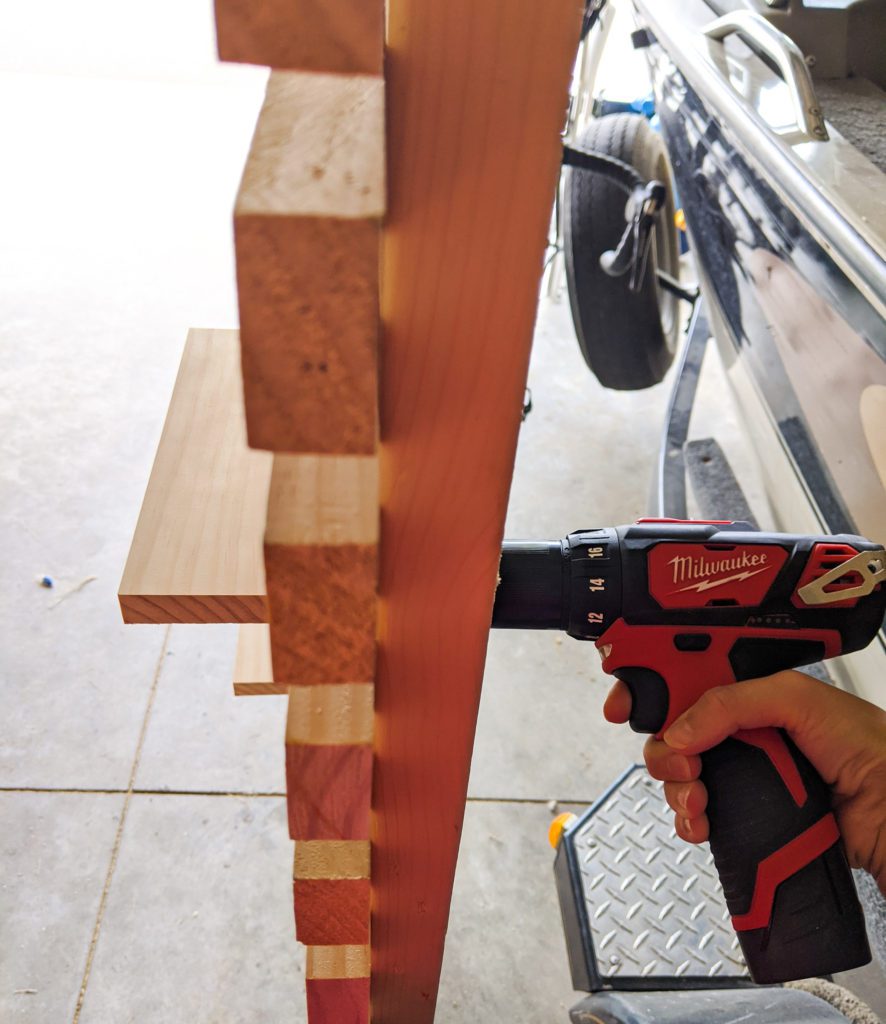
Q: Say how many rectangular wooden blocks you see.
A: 6